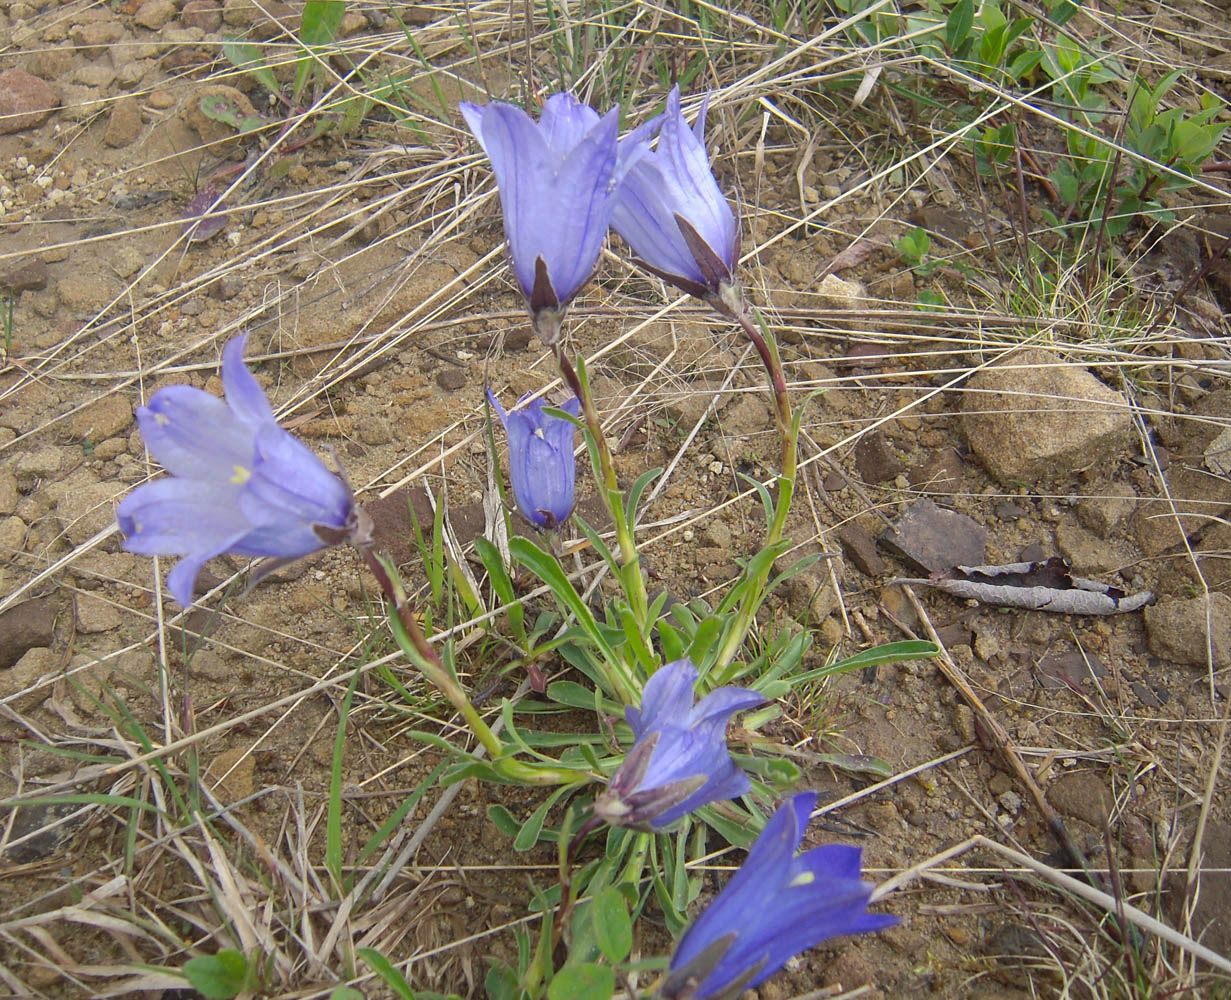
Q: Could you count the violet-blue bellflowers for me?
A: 6